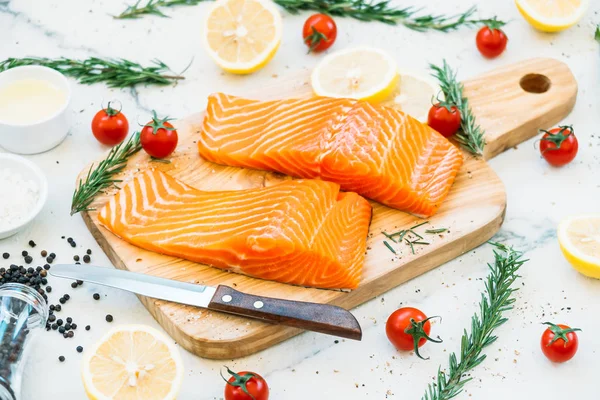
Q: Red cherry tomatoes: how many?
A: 9